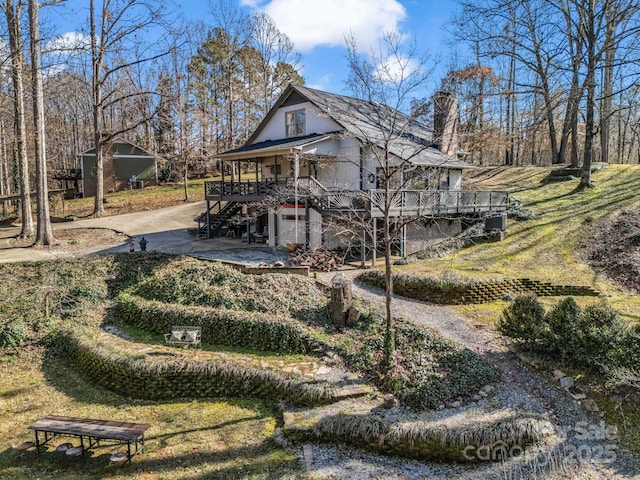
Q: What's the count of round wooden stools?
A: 4